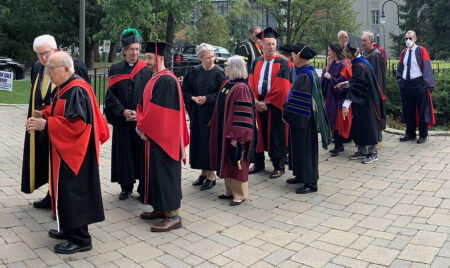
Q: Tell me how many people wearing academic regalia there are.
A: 15